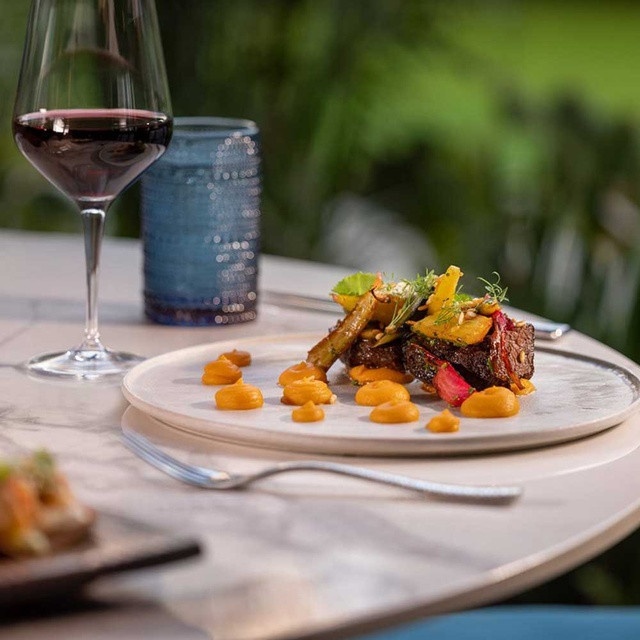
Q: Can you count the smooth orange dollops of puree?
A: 11